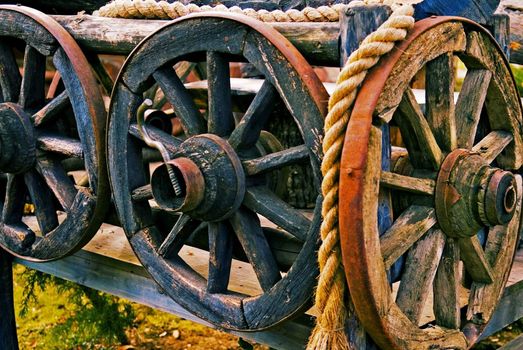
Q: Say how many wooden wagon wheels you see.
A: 3